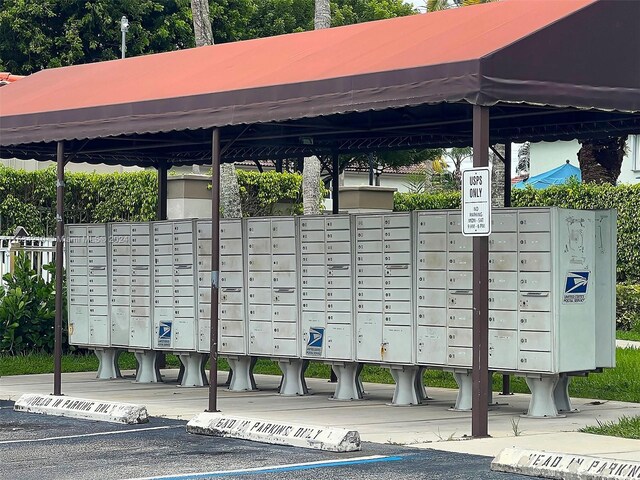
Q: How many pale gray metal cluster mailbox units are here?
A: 9